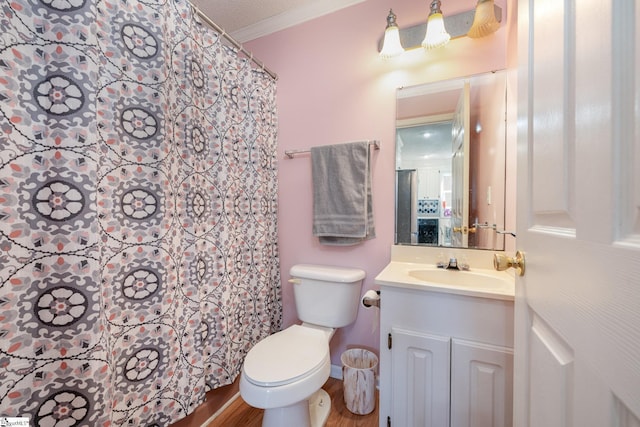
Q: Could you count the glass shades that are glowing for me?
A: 2